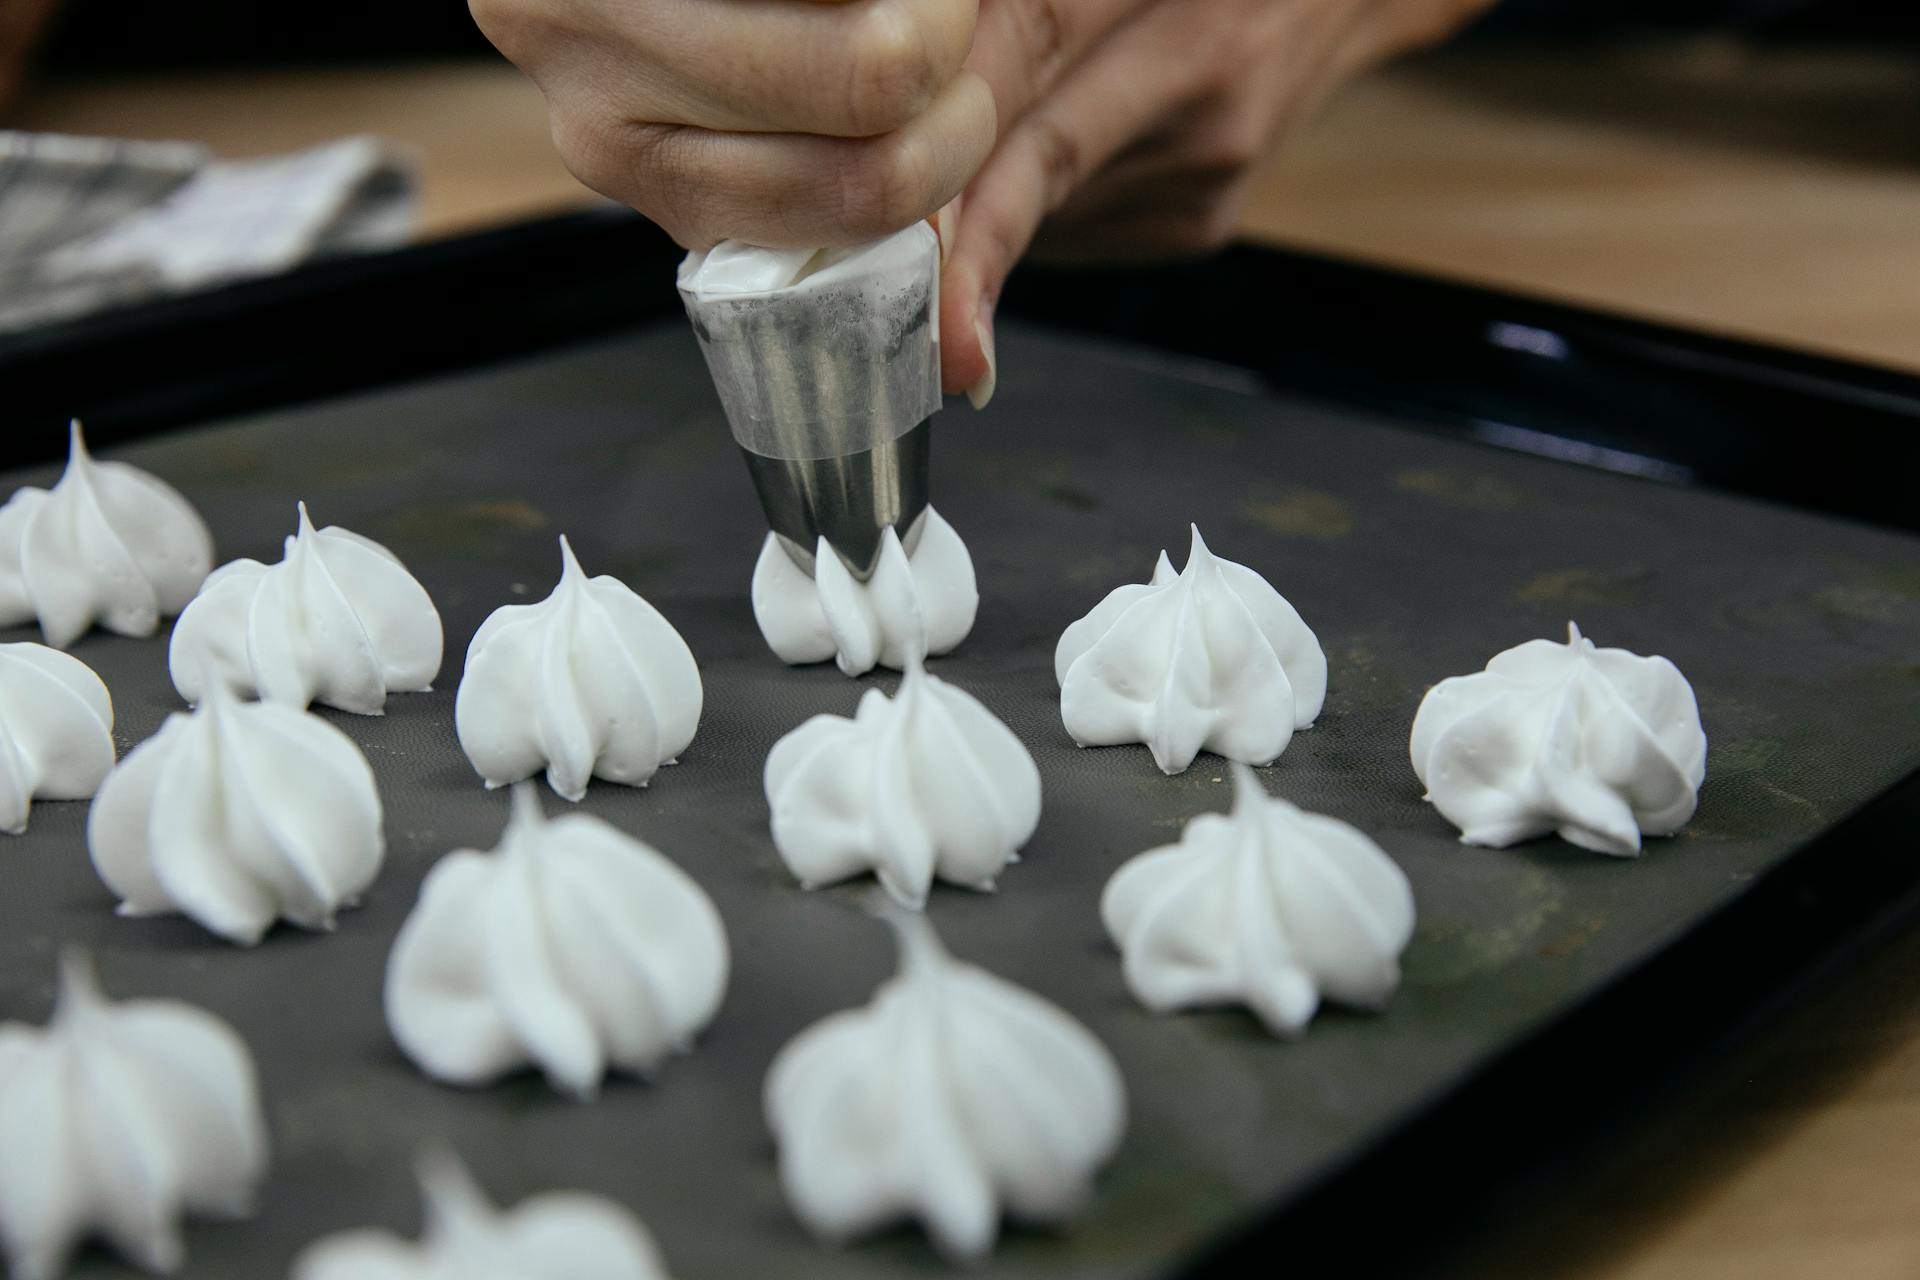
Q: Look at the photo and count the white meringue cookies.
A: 14